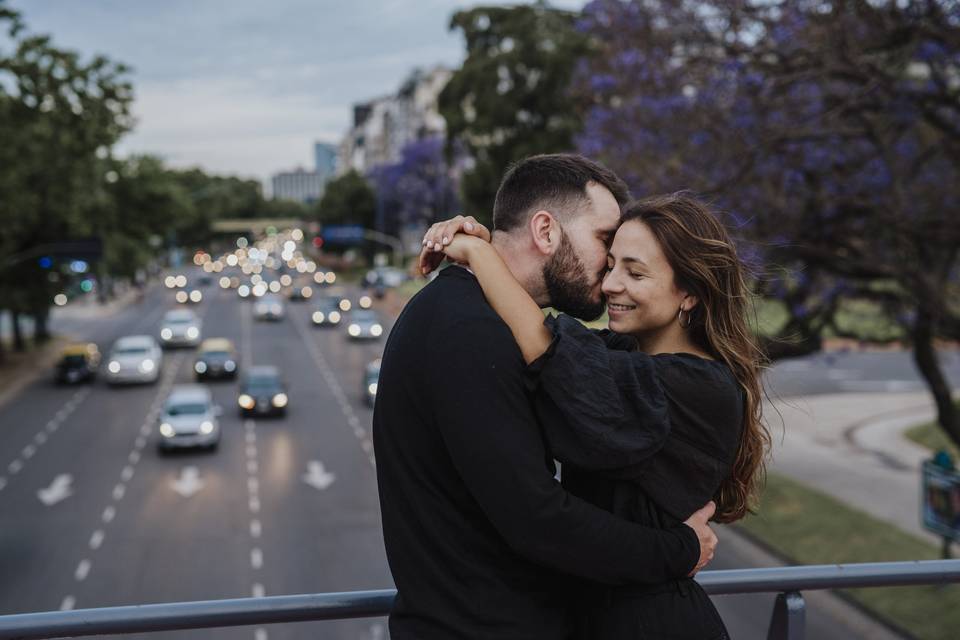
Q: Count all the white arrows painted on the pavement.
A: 3